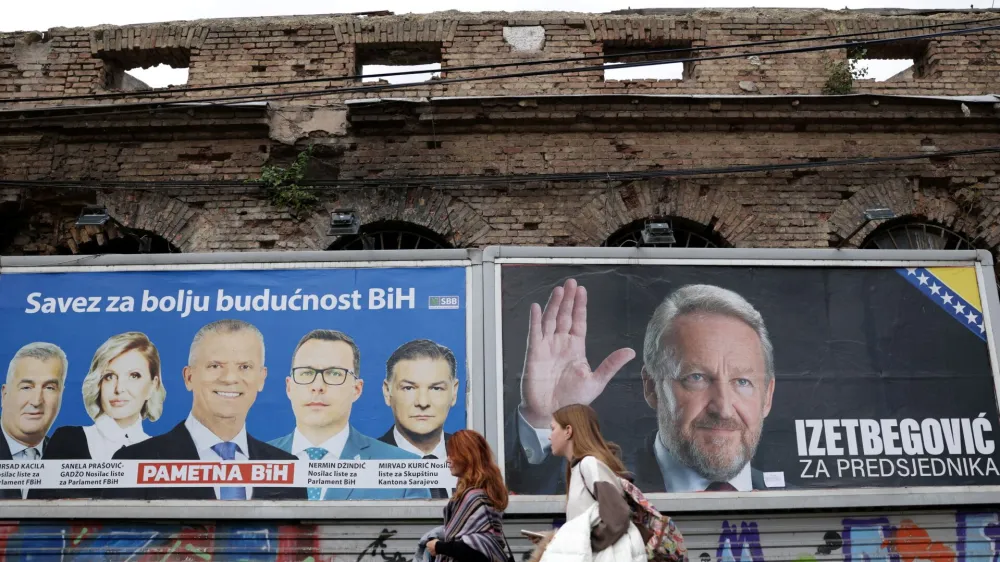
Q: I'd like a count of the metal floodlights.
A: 4